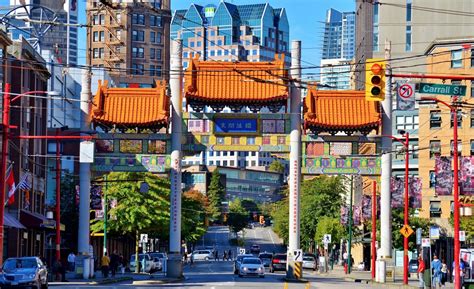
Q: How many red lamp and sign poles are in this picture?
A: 5